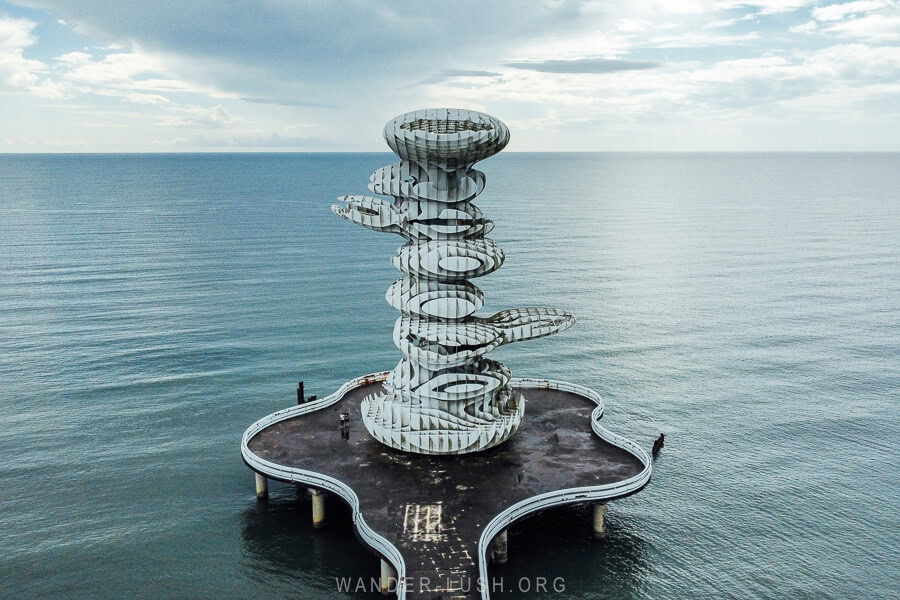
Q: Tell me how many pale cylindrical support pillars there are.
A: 5